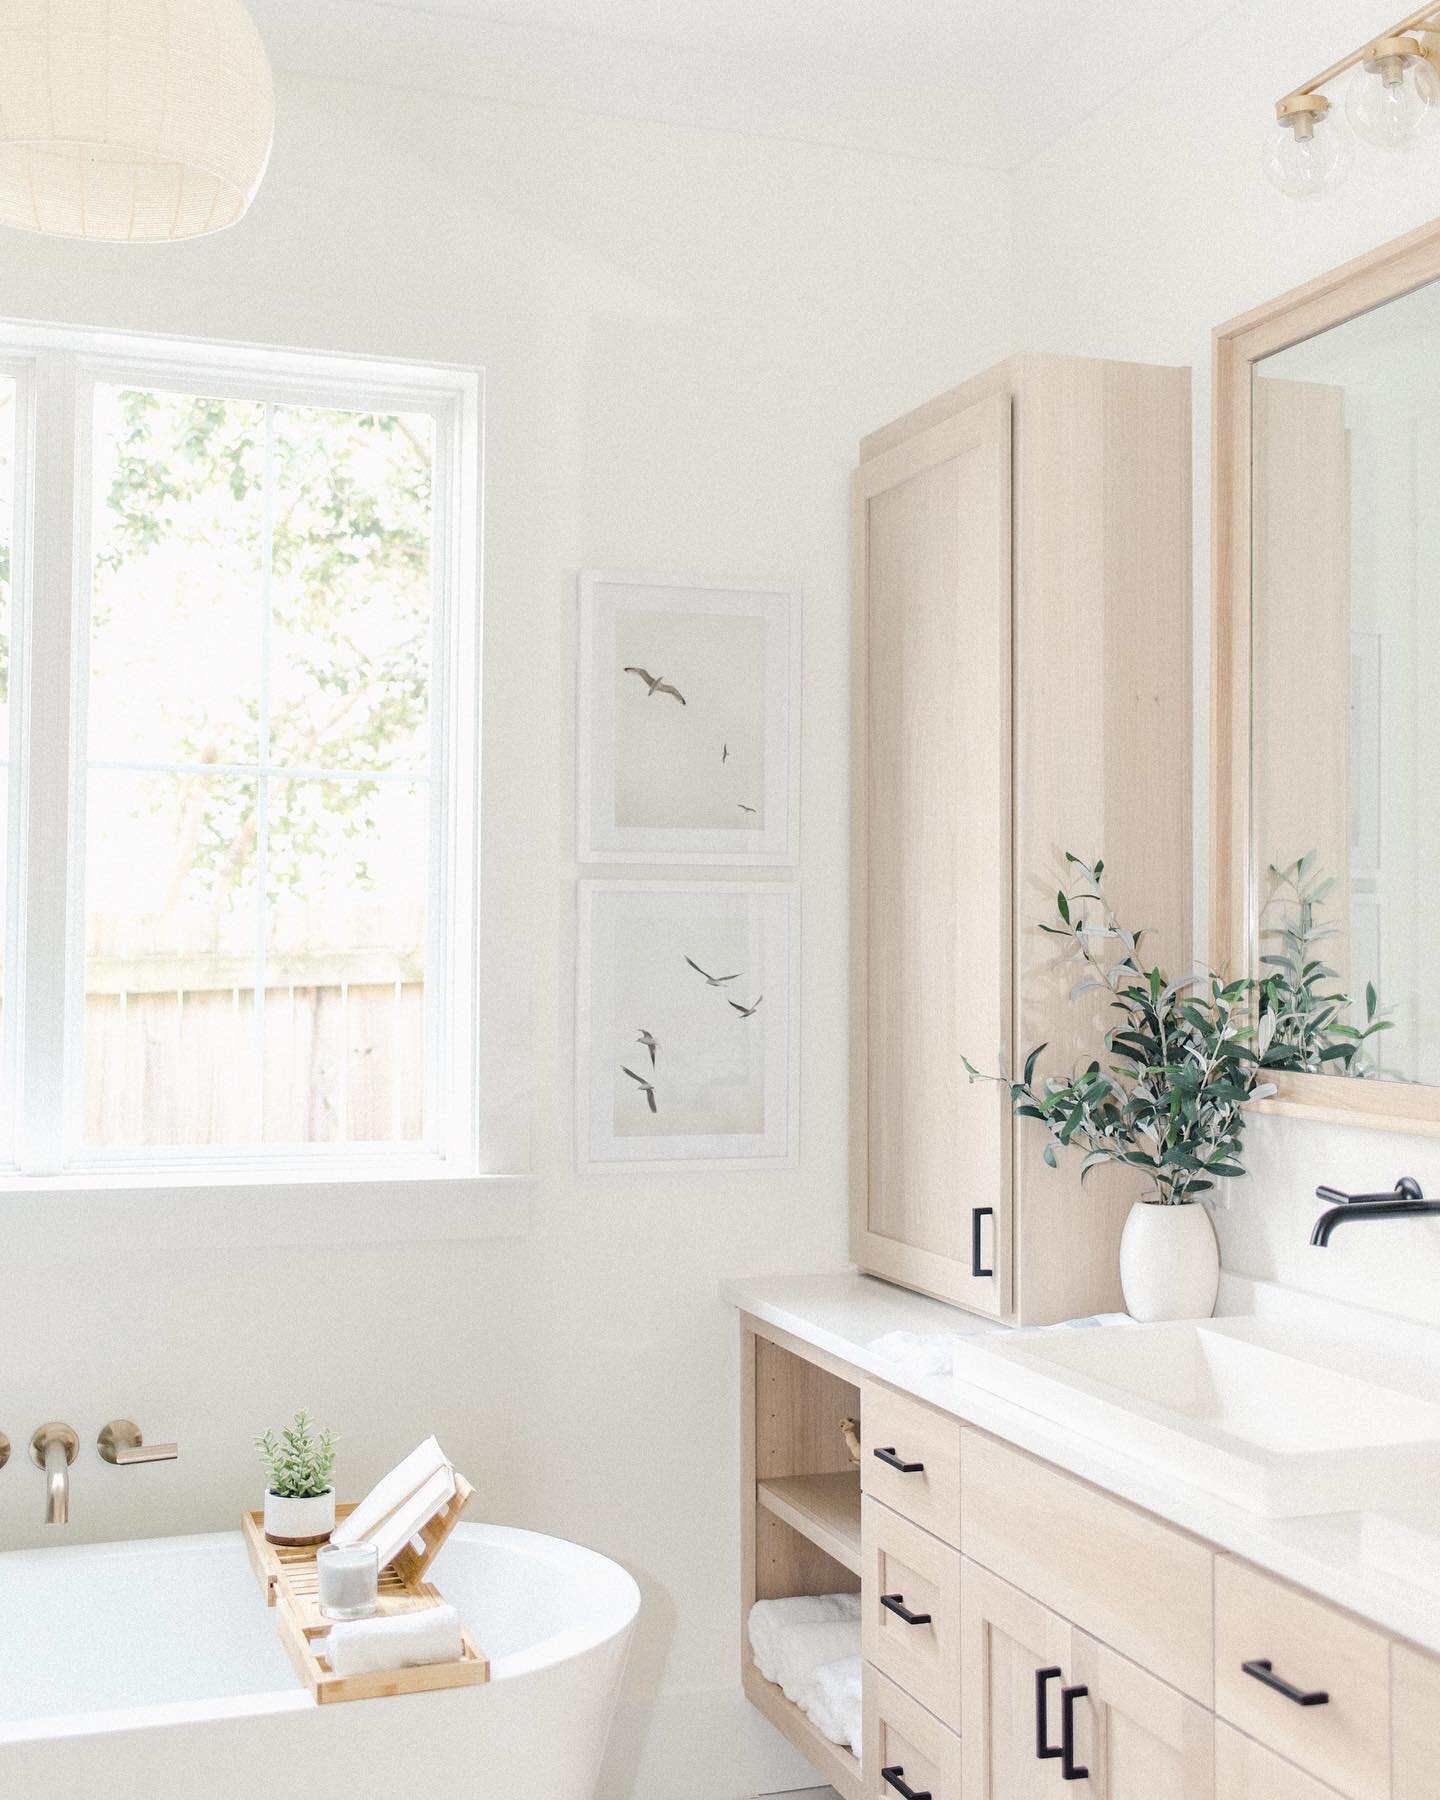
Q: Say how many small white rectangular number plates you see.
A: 0